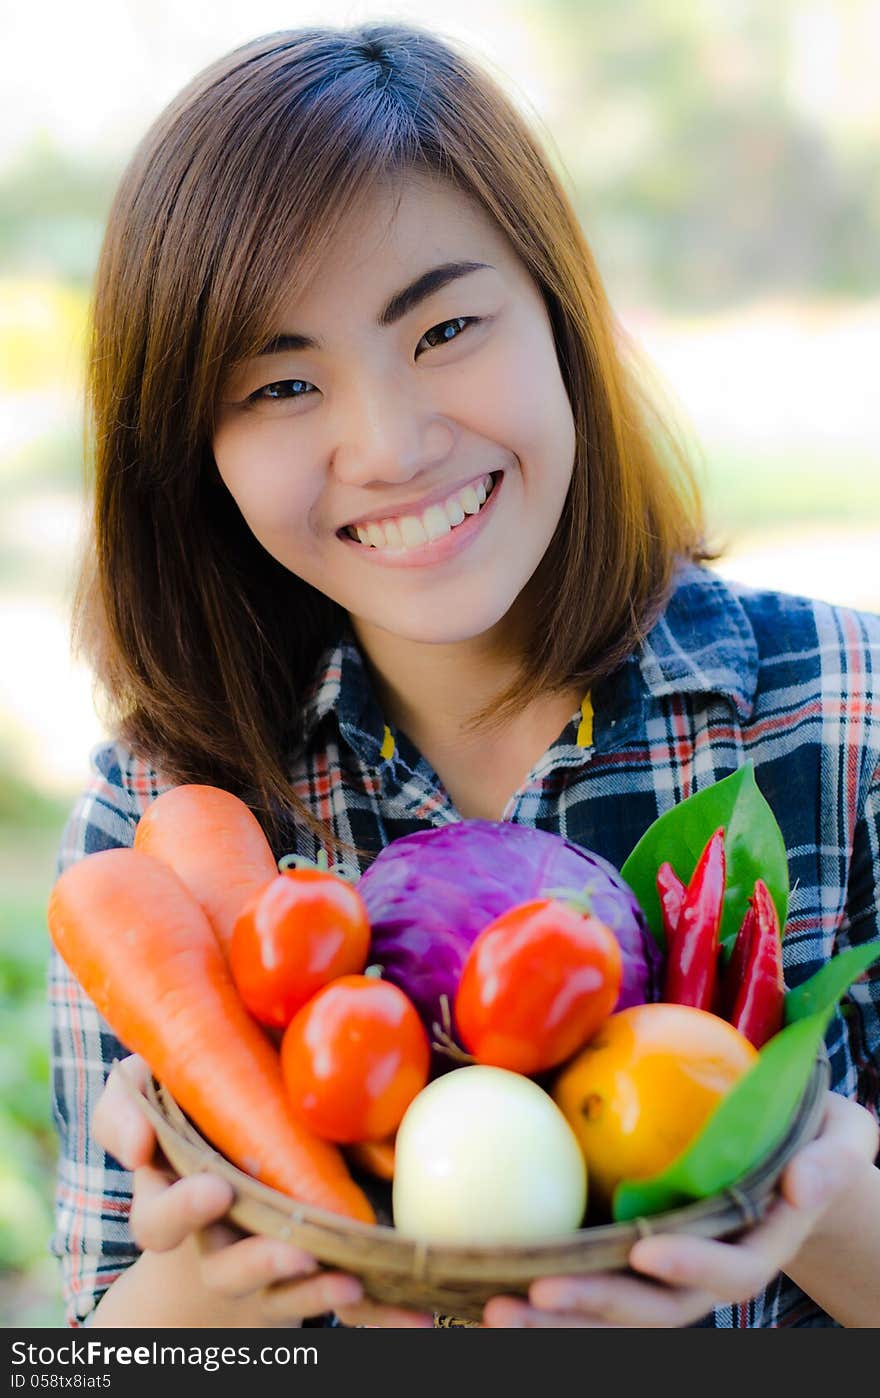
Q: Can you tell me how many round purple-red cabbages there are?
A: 1